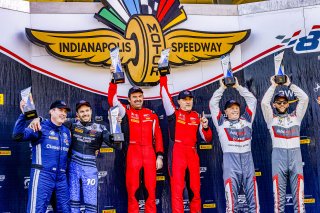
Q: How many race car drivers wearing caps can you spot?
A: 6